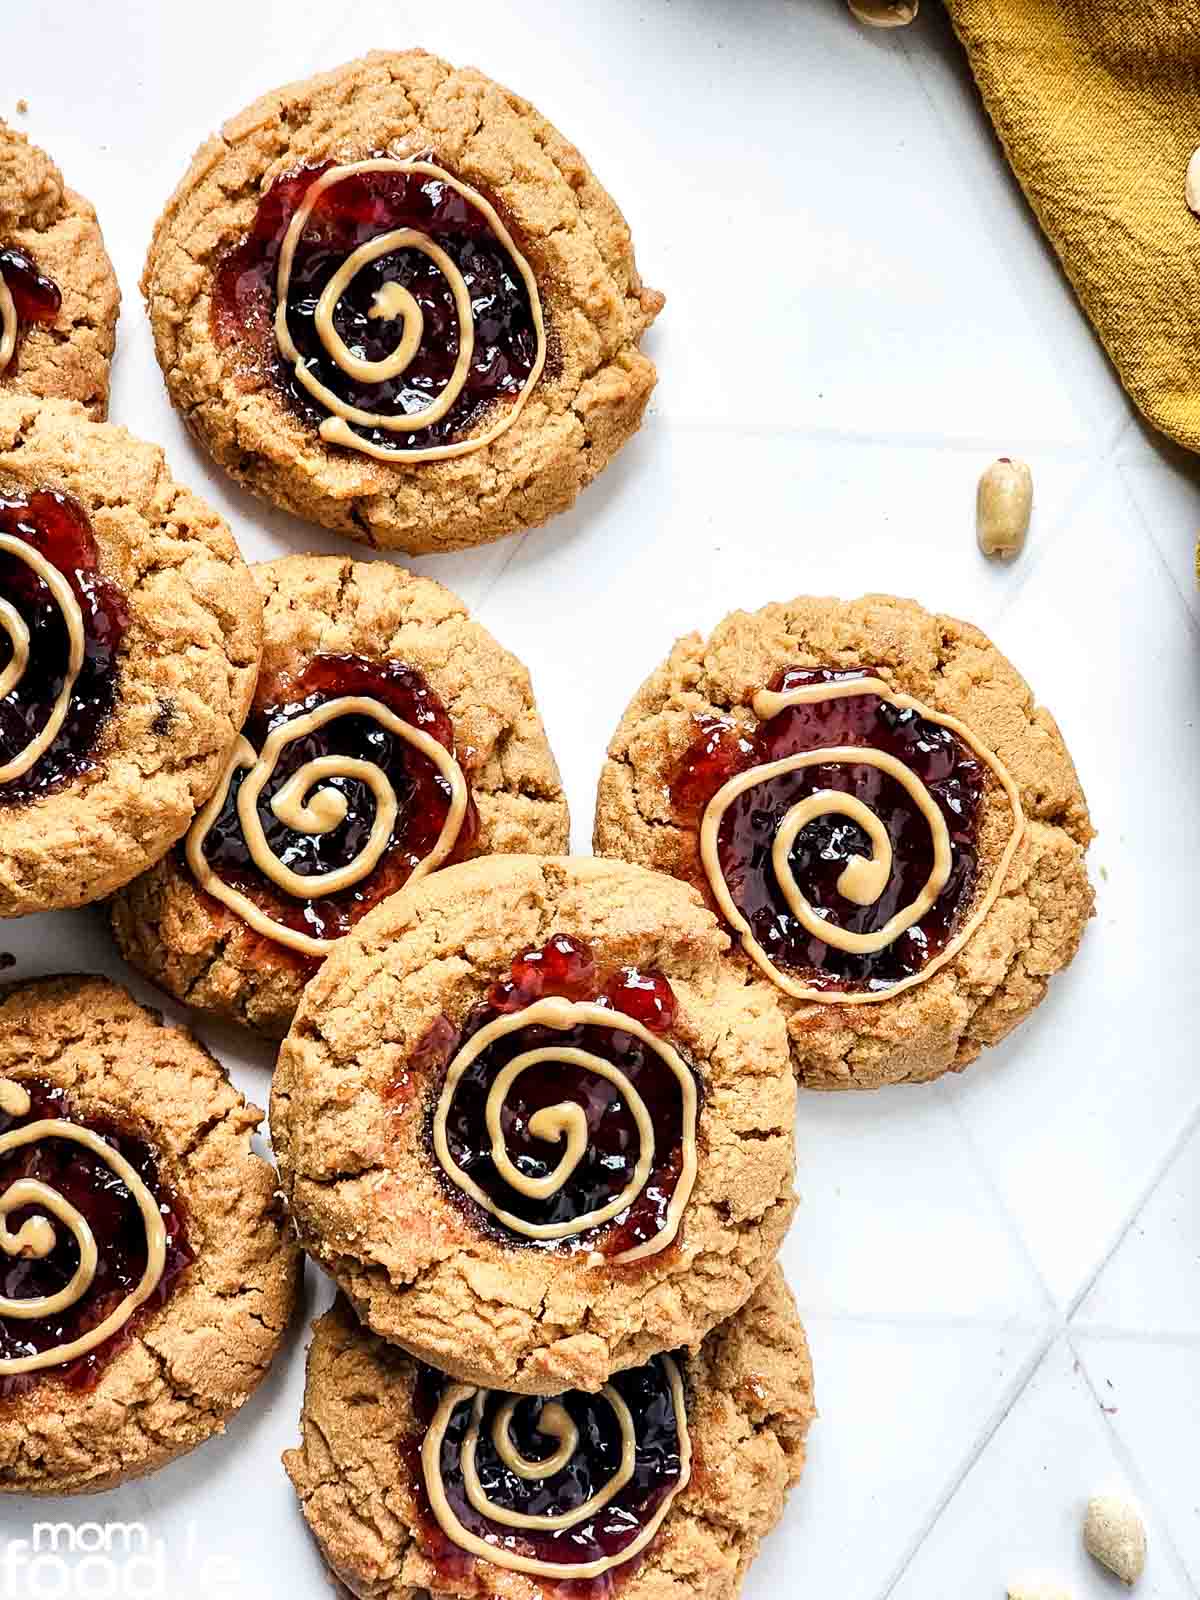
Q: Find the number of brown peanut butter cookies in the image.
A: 8